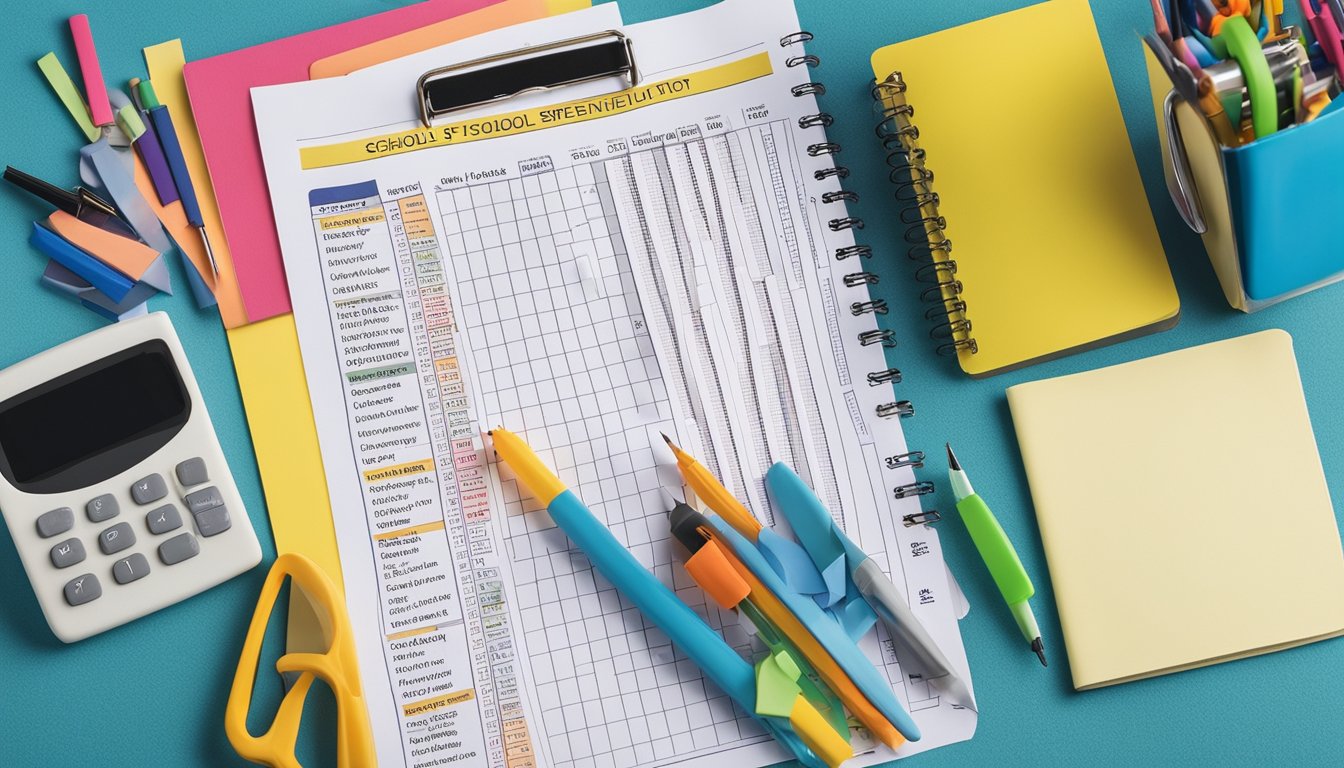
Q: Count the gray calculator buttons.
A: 12